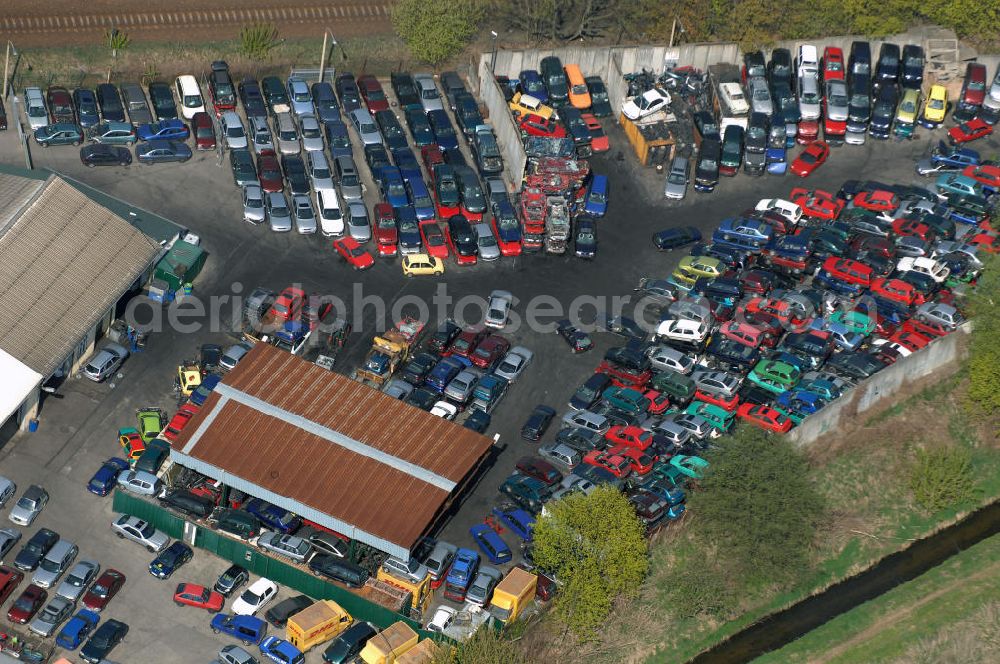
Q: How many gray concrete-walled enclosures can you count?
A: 2